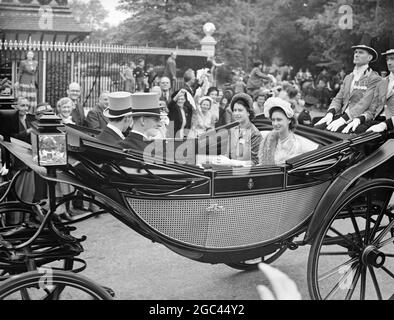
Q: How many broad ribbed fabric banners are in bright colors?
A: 0